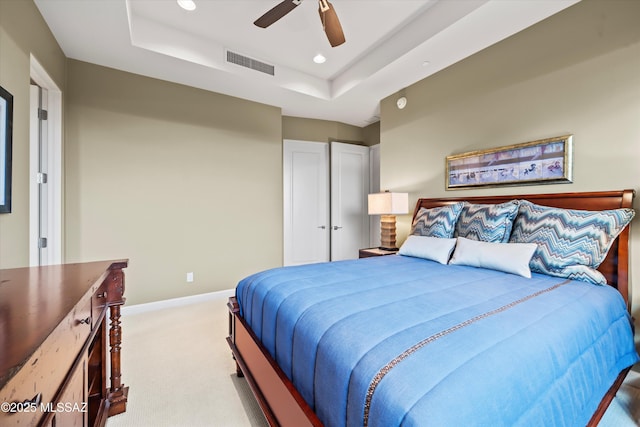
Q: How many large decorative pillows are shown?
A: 3